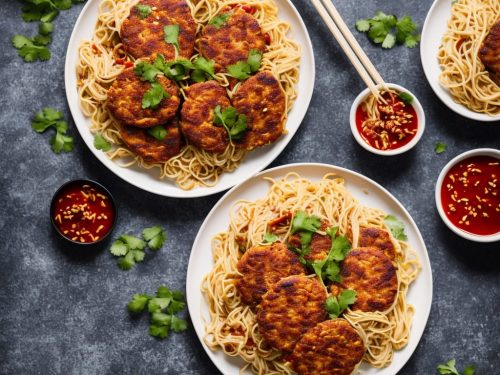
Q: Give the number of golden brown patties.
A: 13